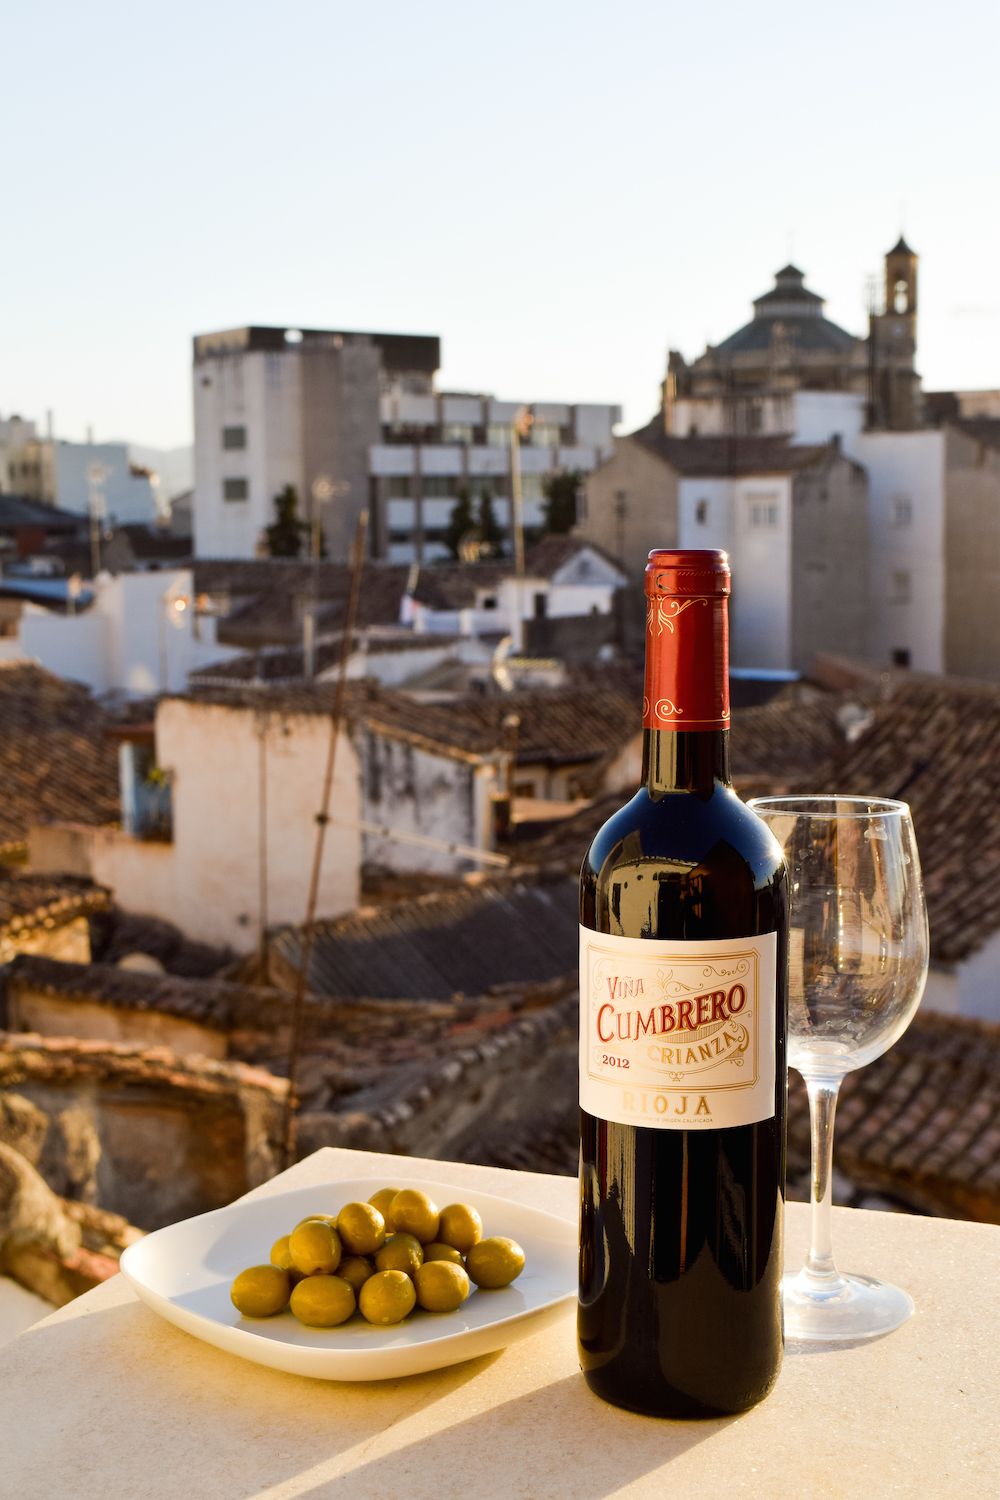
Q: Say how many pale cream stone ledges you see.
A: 1